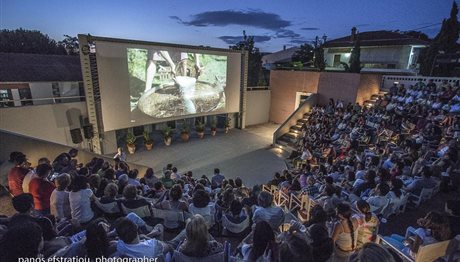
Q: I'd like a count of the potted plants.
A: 7